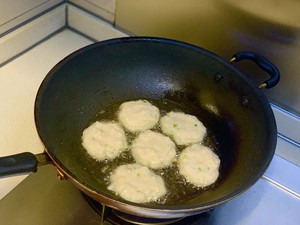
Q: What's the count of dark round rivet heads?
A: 2